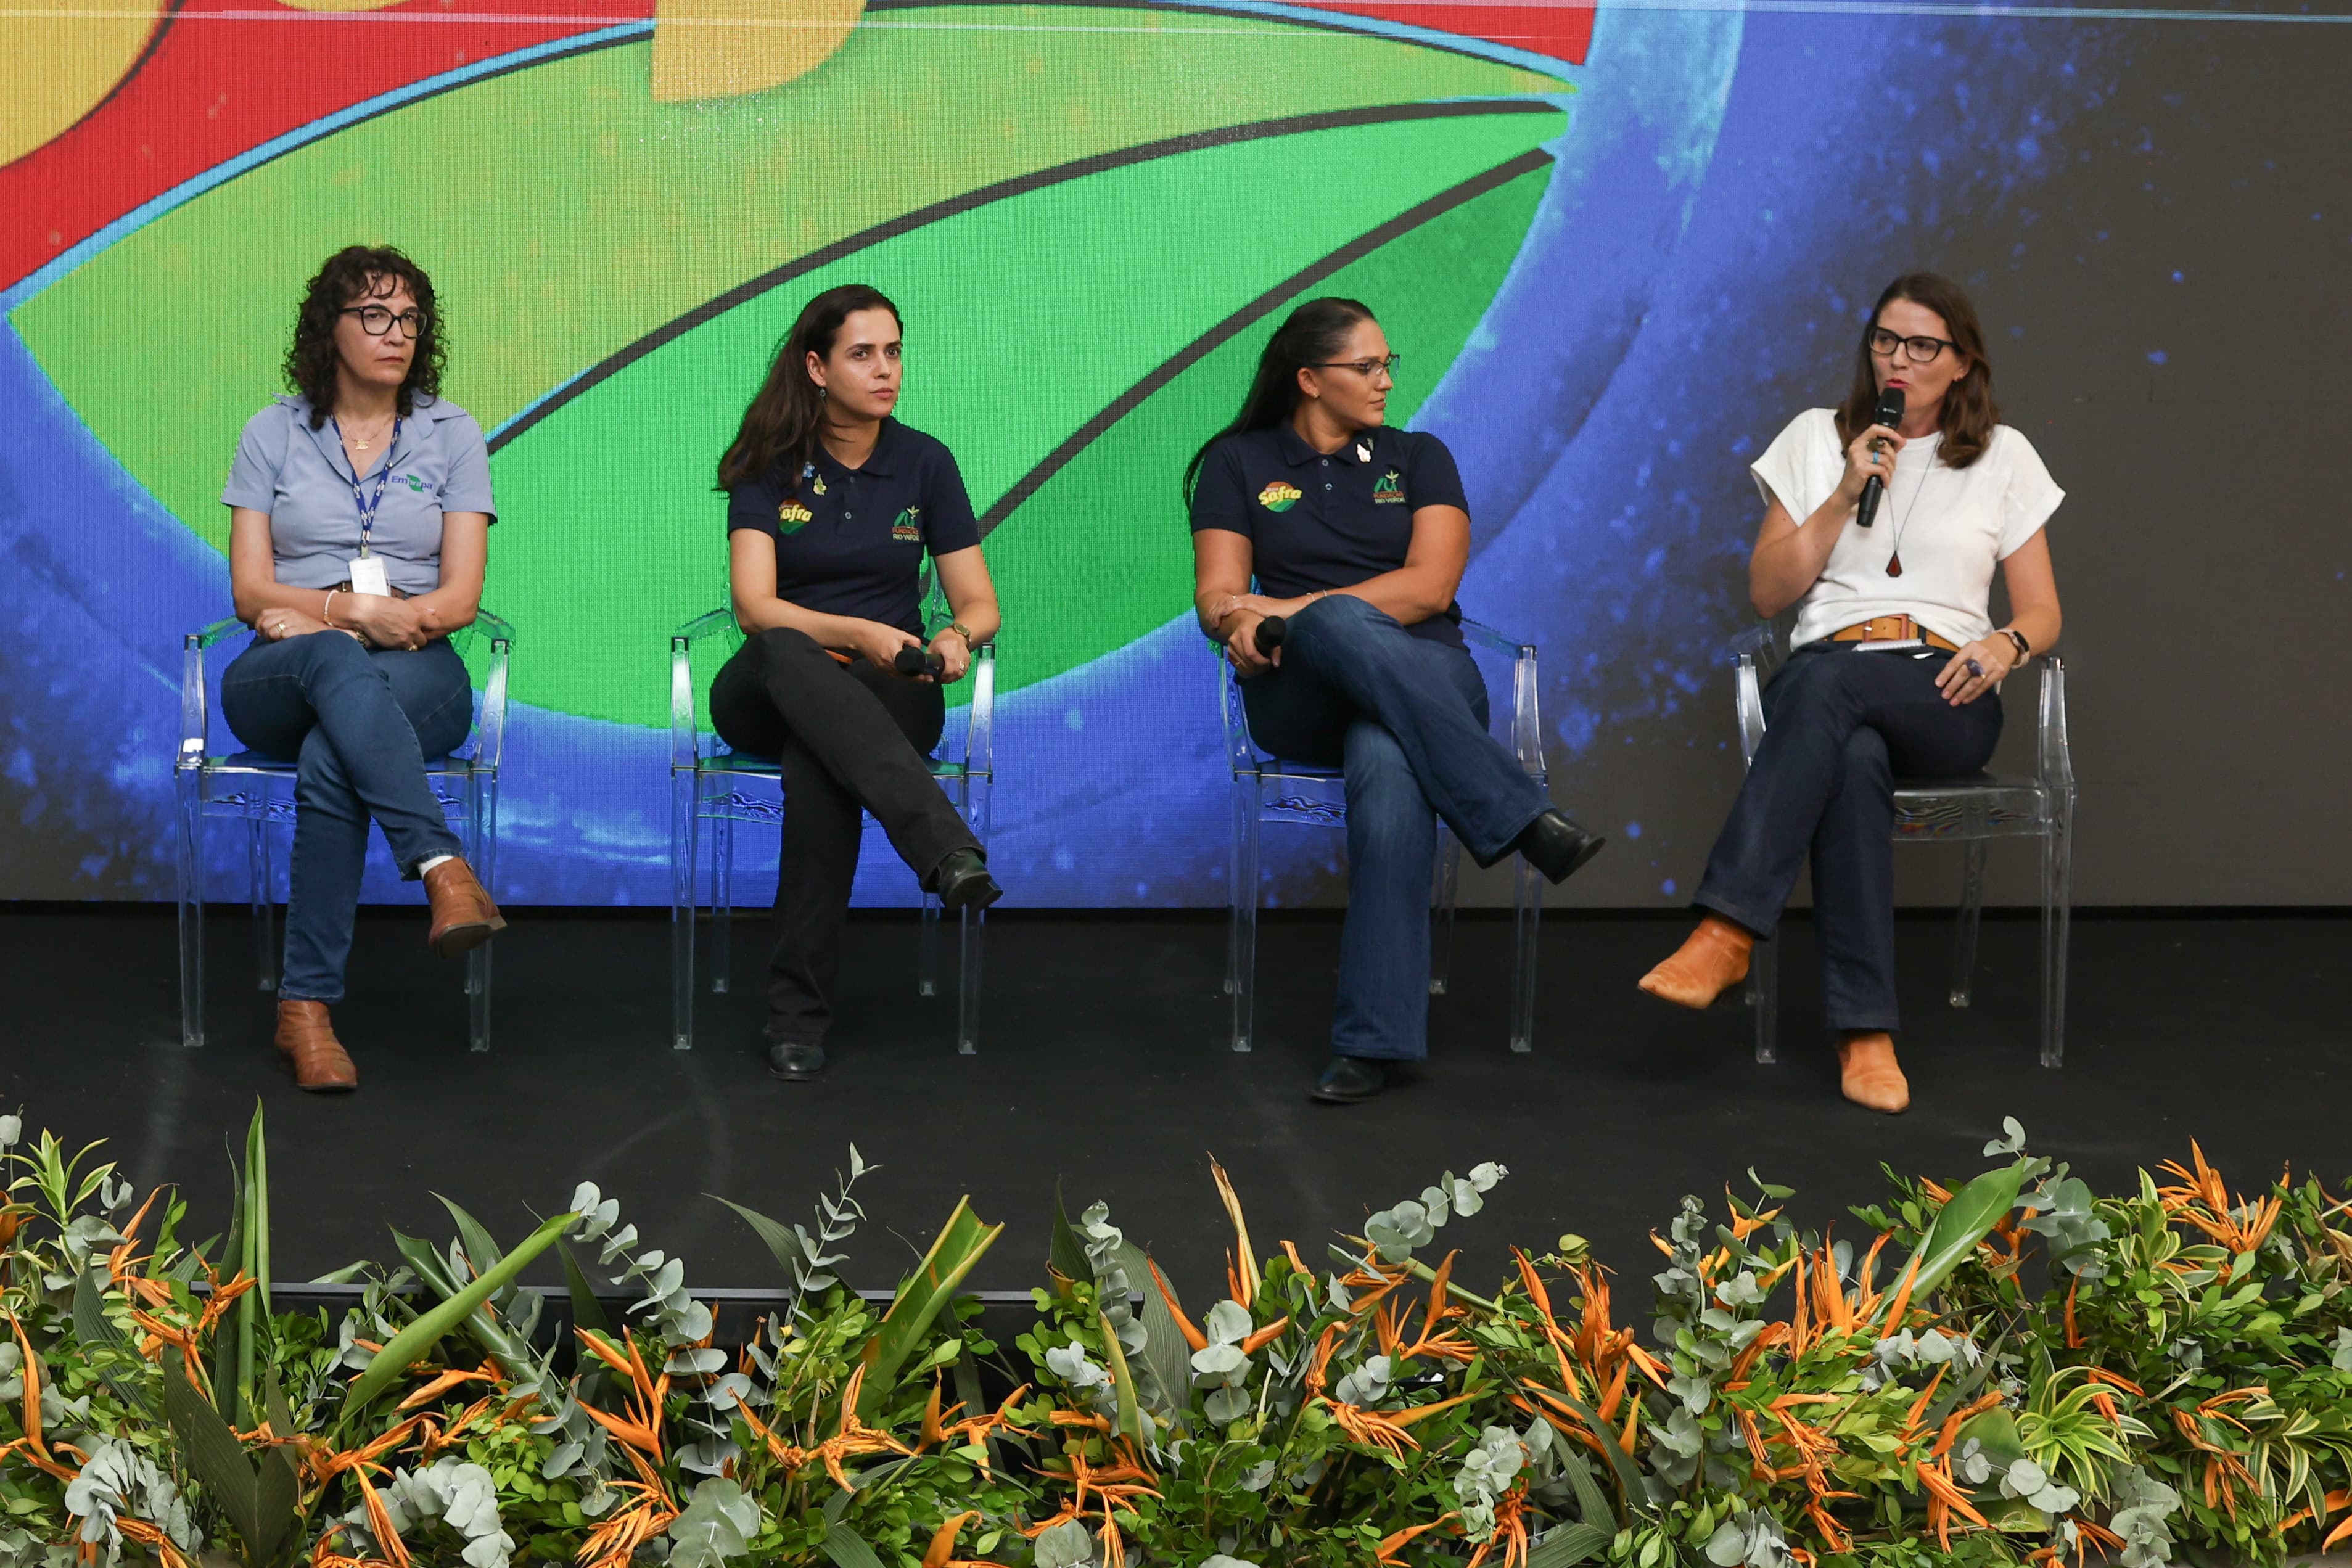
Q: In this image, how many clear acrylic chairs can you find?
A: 4